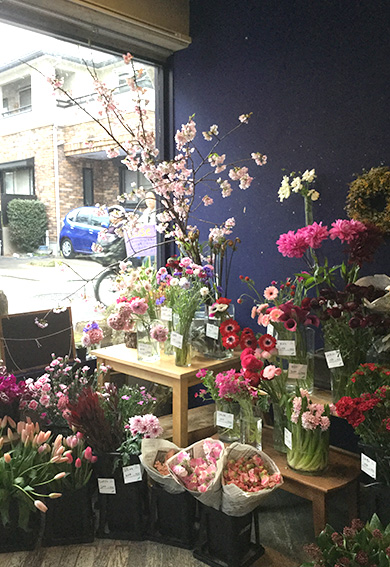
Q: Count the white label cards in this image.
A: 13